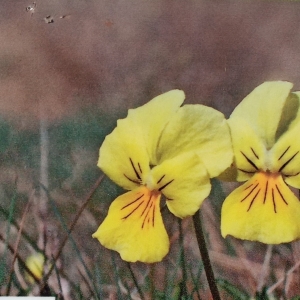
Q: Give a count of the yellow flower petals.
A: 10